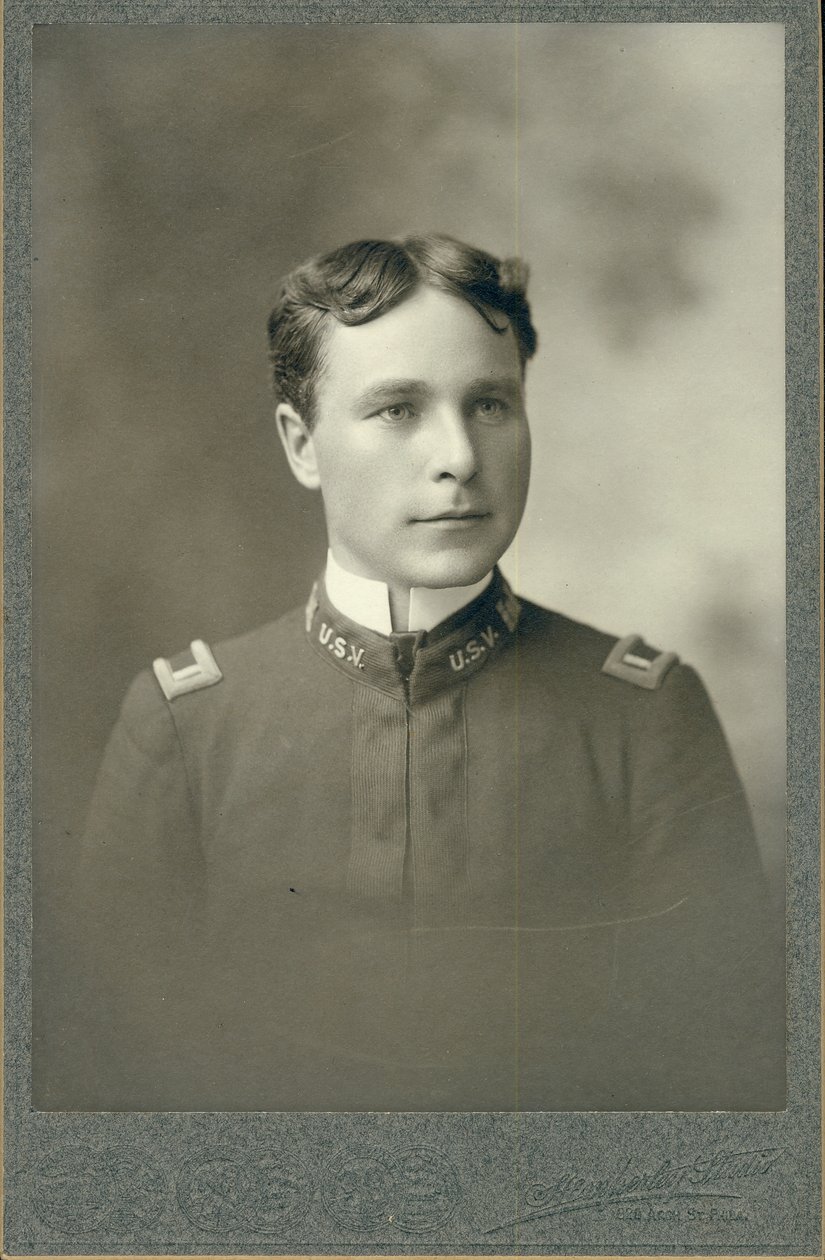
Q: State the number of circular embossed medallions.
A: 6